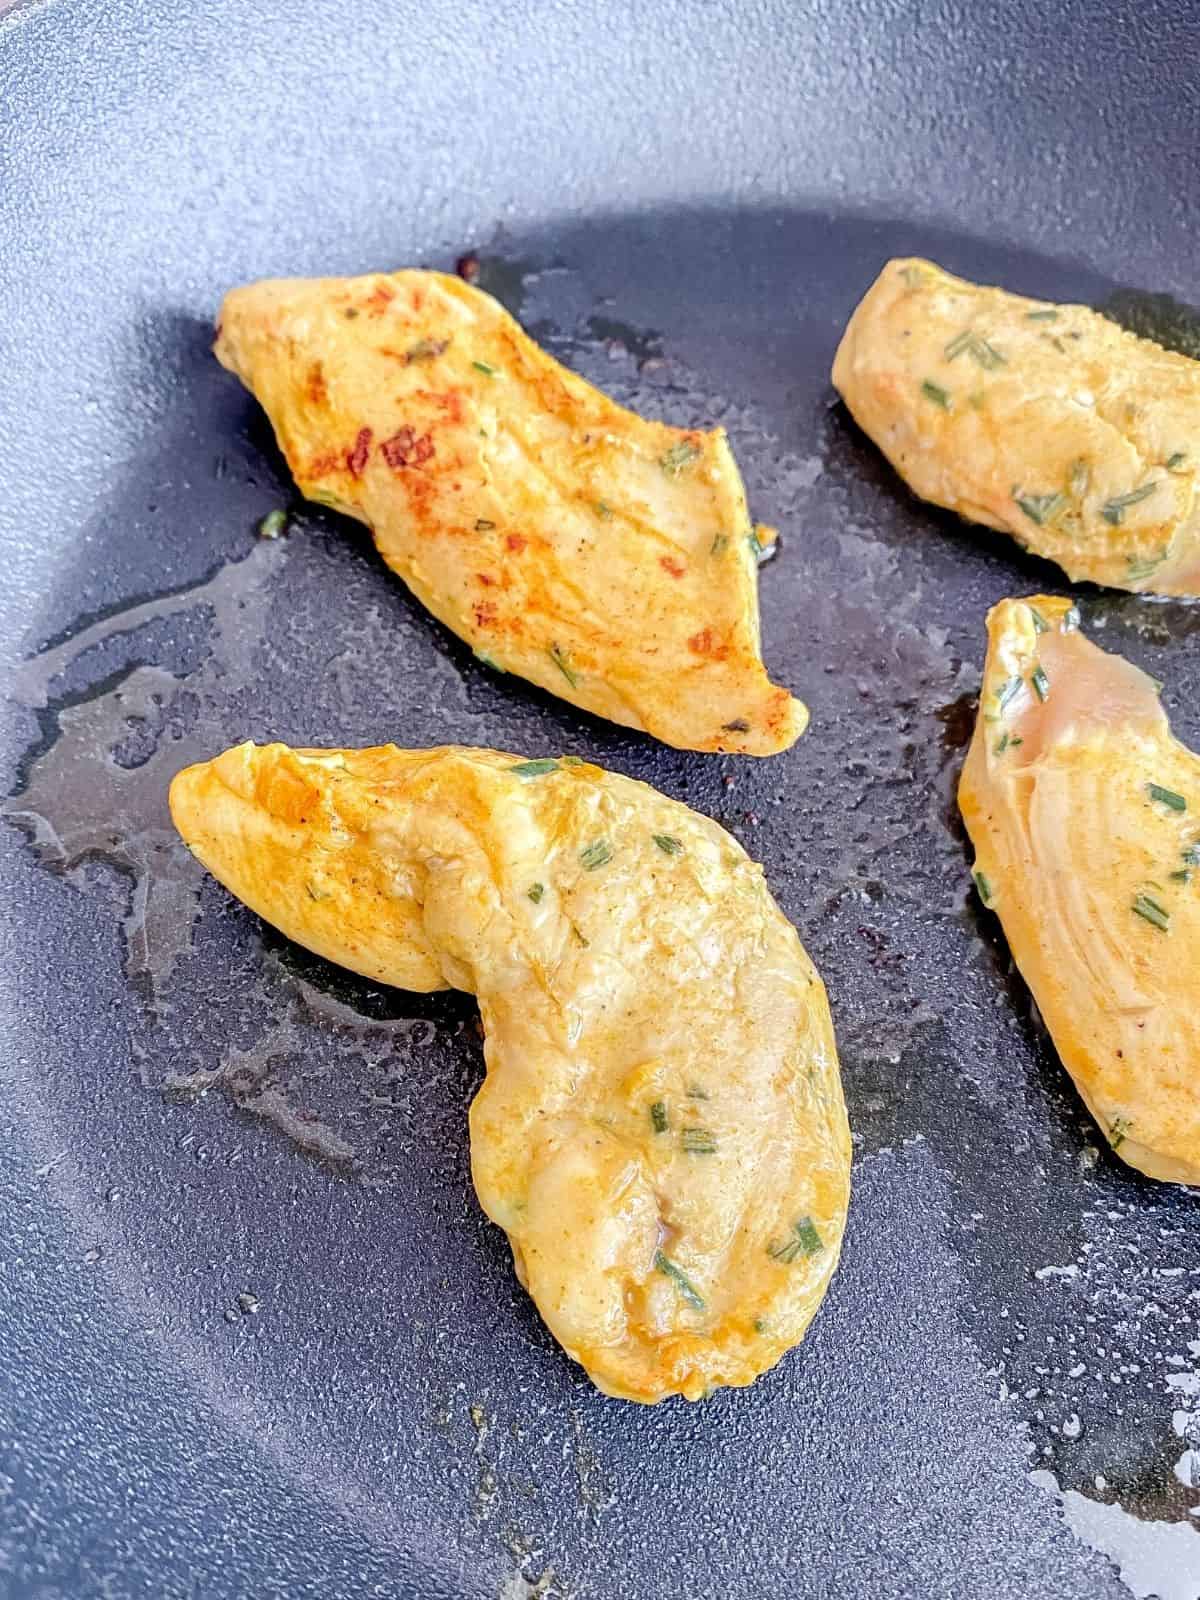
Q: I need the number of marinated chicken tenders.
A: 4